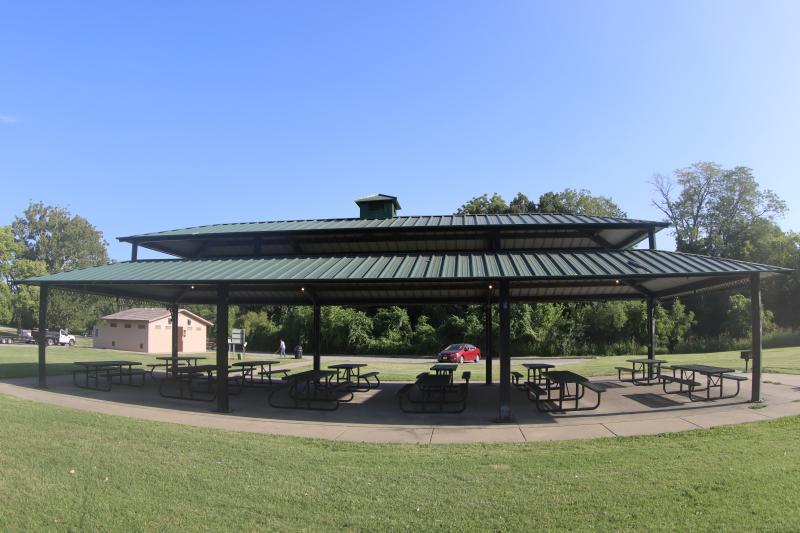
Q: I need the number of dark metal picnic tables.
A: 12